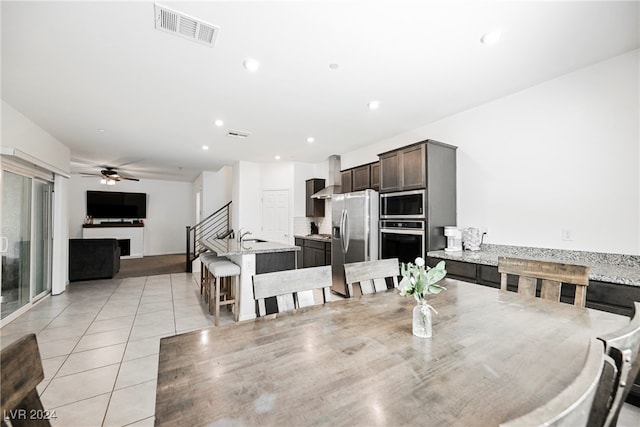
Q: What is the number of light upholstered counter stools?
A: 3